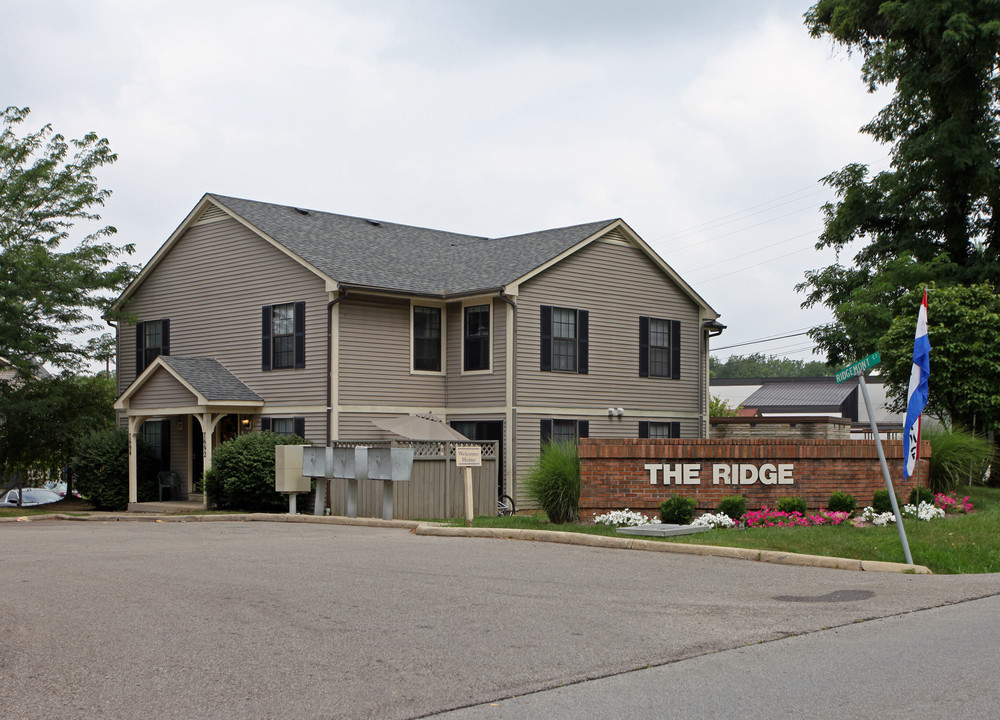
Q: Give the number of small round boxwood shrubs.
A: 6